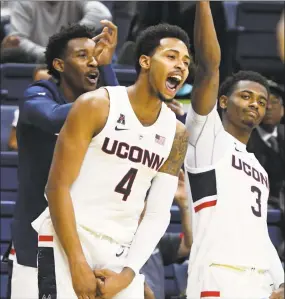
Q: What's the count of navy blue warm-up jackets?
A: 1